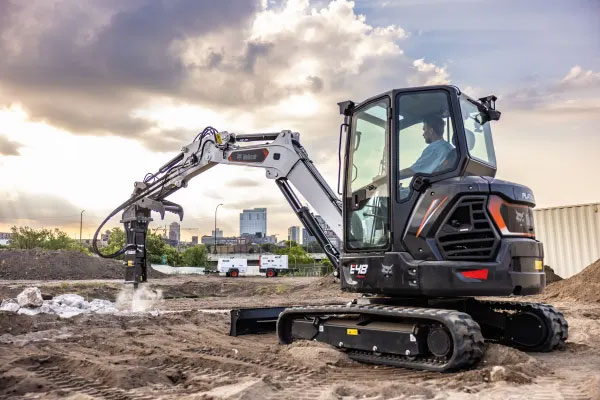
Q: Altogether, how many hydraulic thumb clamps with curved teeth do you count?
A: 1